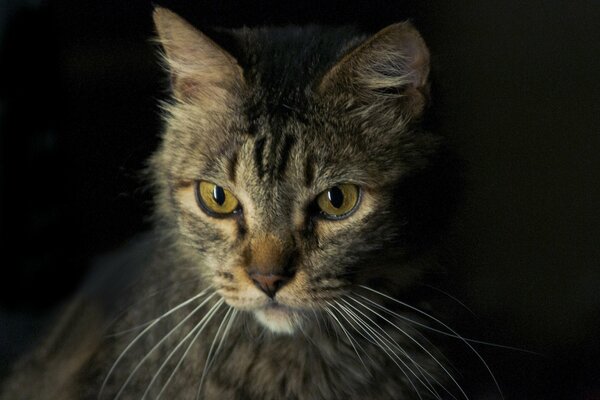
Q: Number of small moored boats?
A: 0